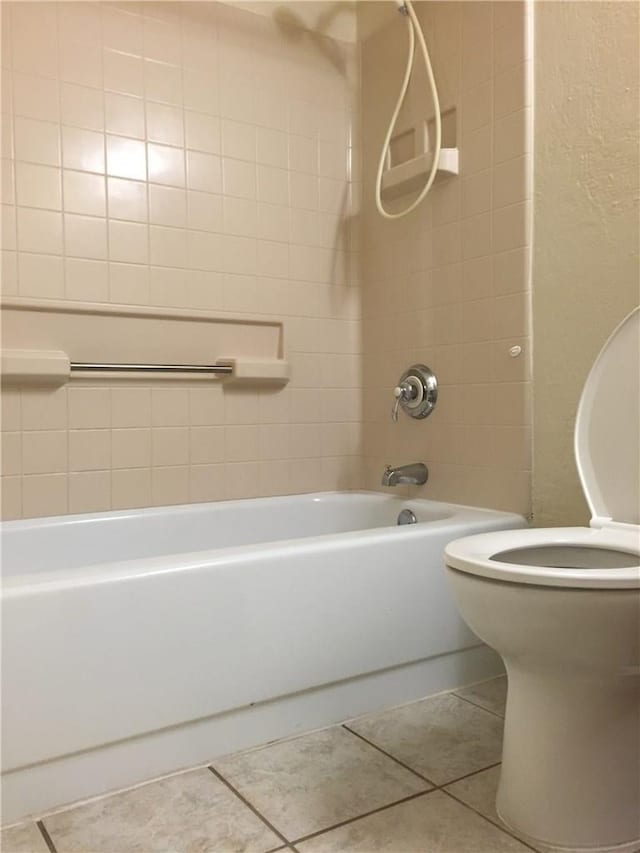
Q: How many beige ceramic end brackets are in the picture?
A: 2